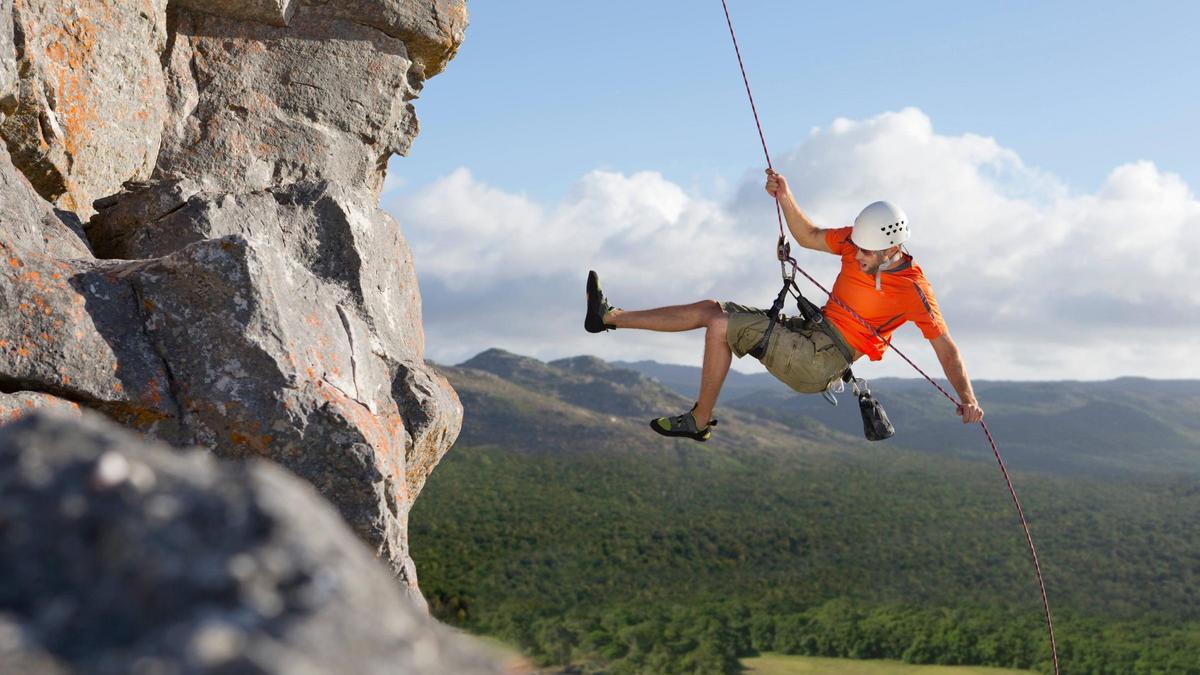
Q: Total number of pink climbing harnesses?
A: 0